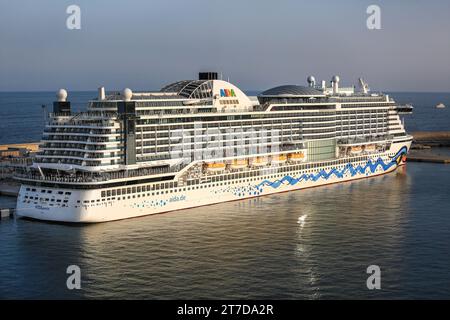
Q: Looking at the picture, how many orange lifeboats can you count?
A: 7